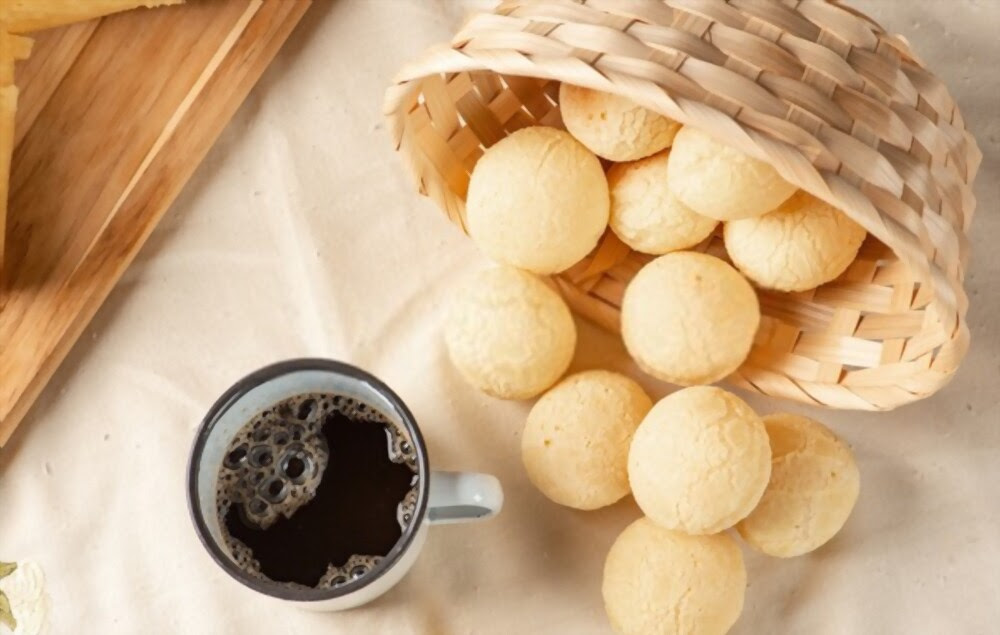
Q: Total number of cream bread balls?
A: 11